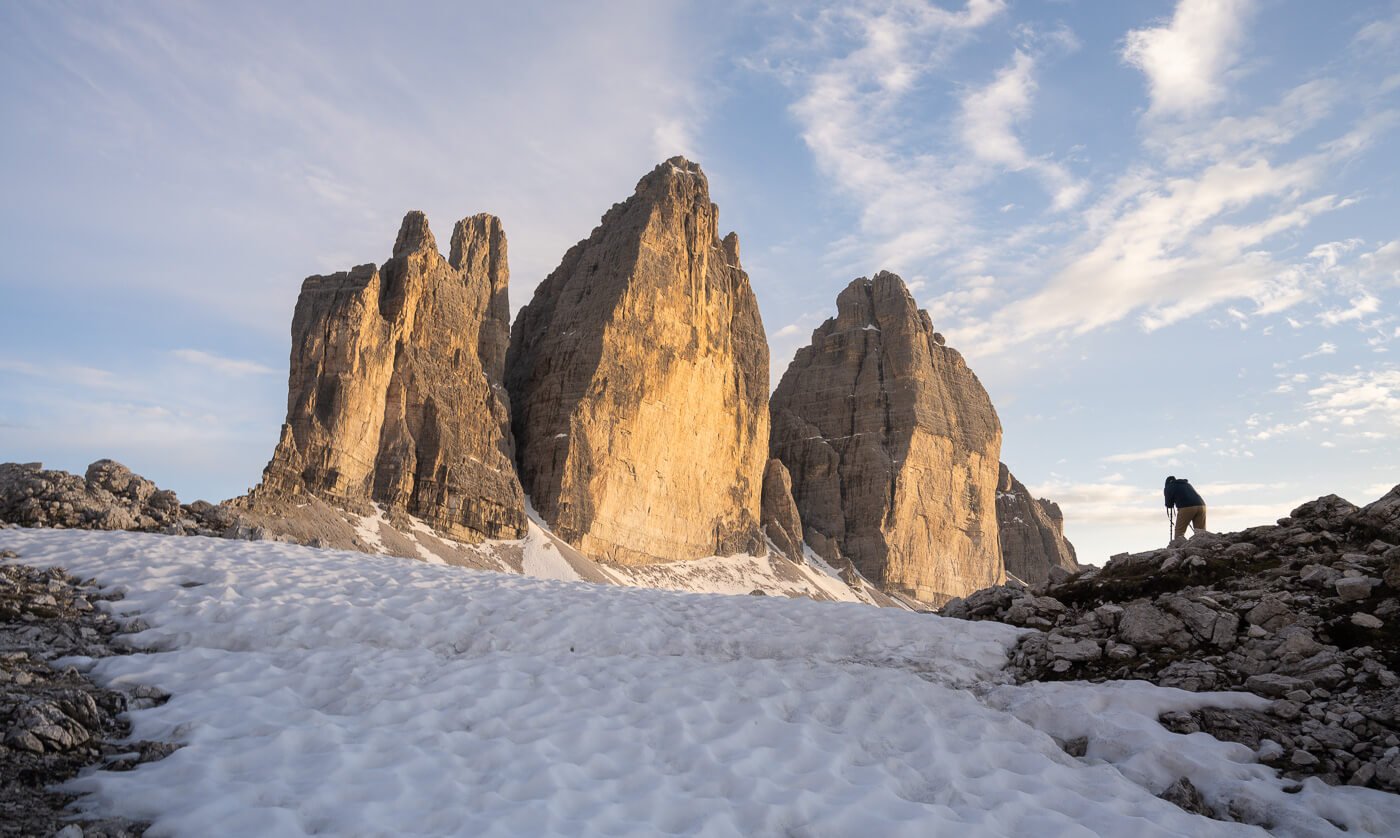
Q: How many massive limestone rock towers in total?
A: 3